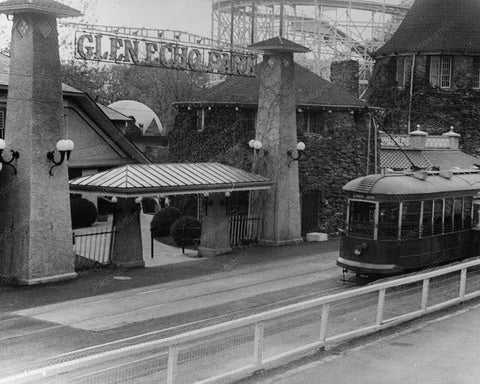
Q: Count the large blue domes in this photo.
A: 0